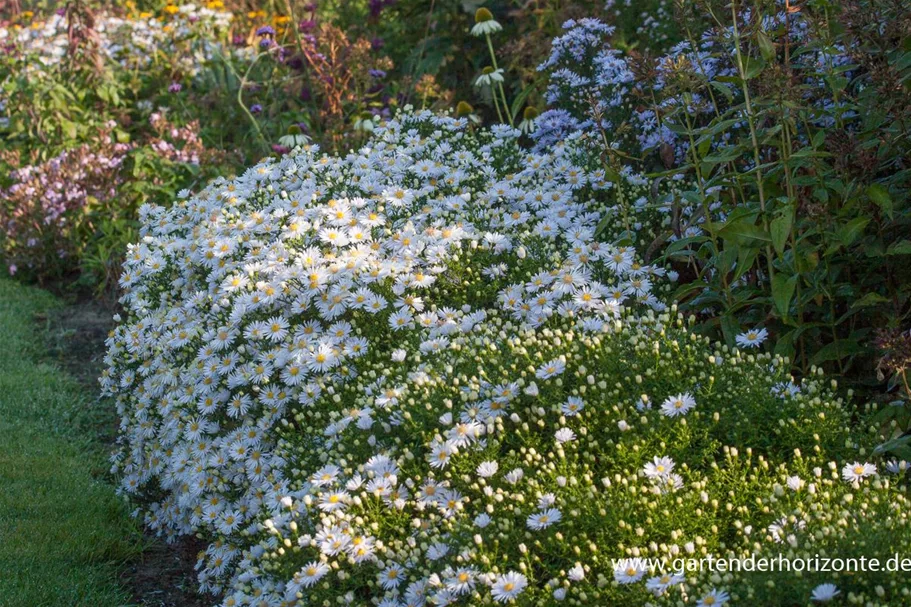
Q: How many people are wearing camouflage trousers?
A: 0